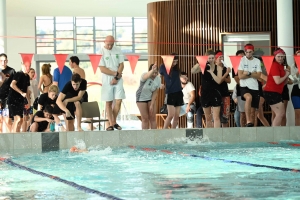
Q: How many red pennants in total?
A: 9